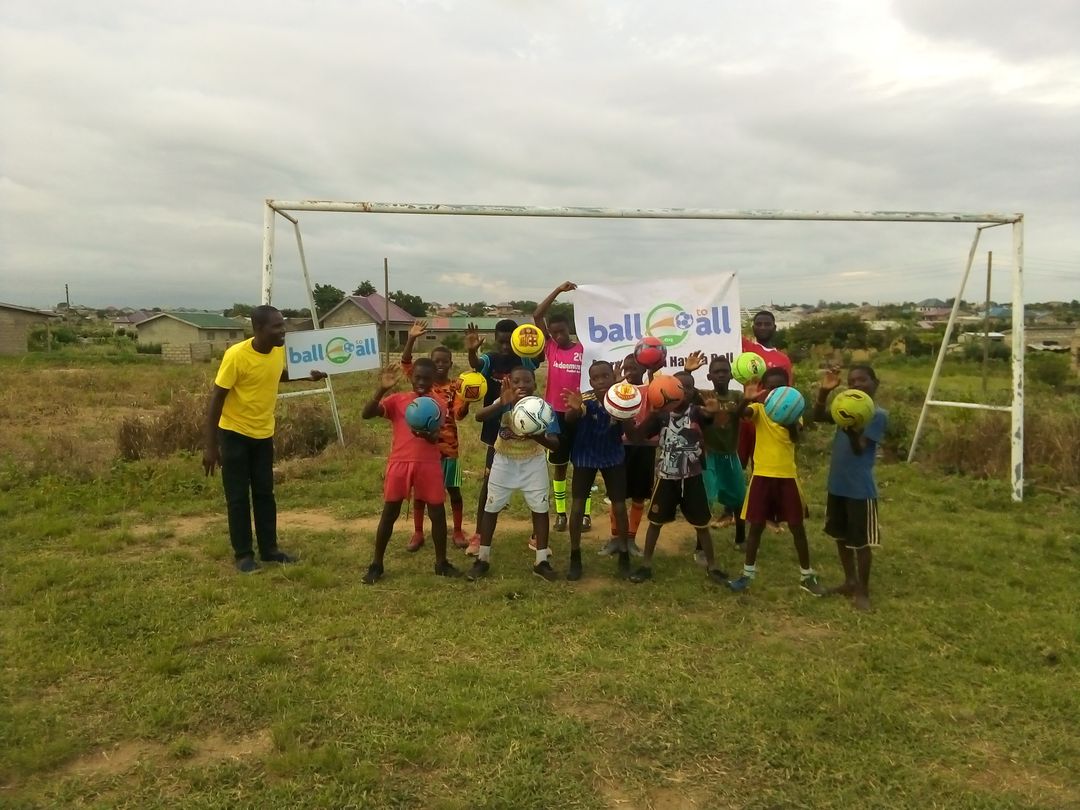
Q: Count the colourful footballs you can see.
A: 10